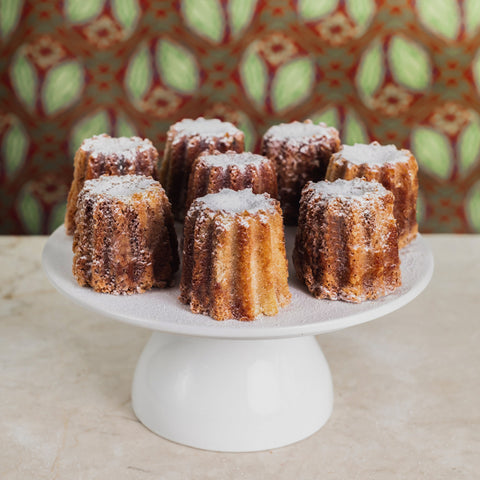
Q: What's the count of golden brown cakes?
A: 8